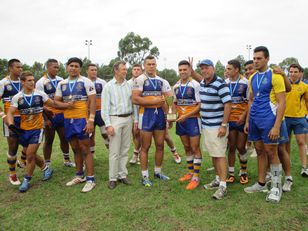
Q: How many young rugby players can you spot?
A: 12